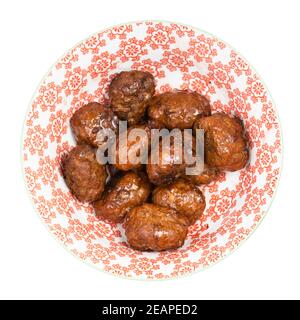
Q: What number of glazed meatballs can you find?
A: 11